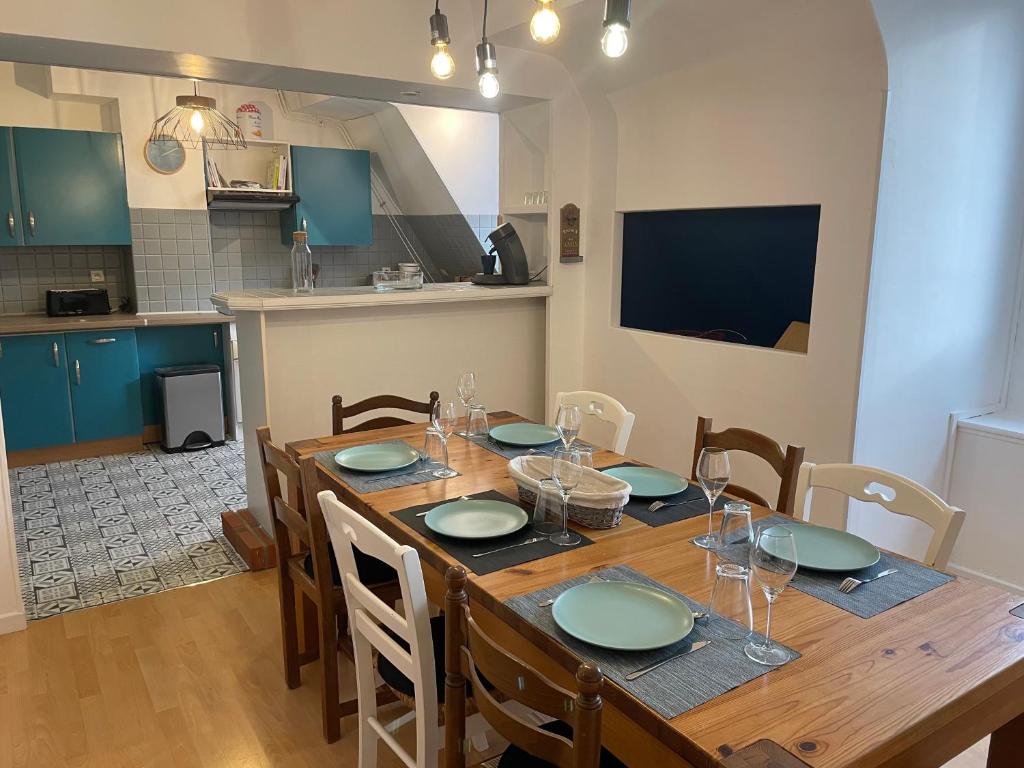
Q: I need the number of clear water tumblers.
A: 6